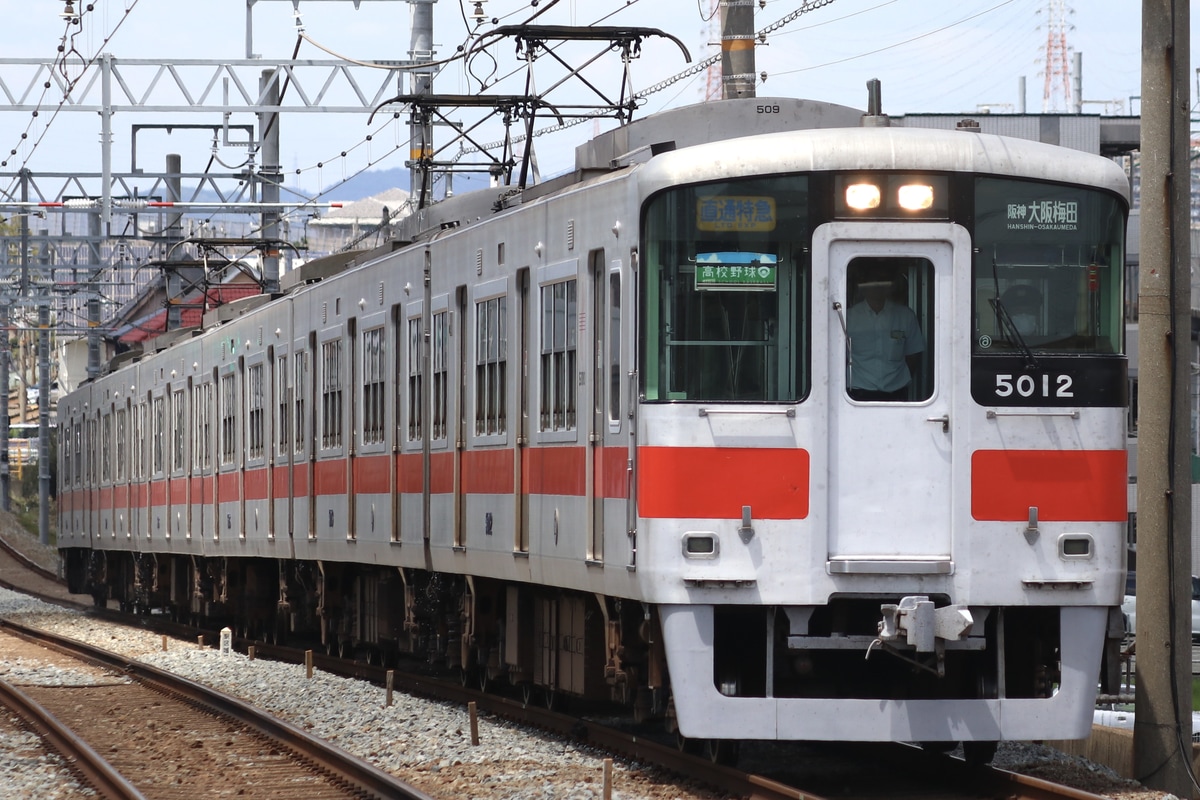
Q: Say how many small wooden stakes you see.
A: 7